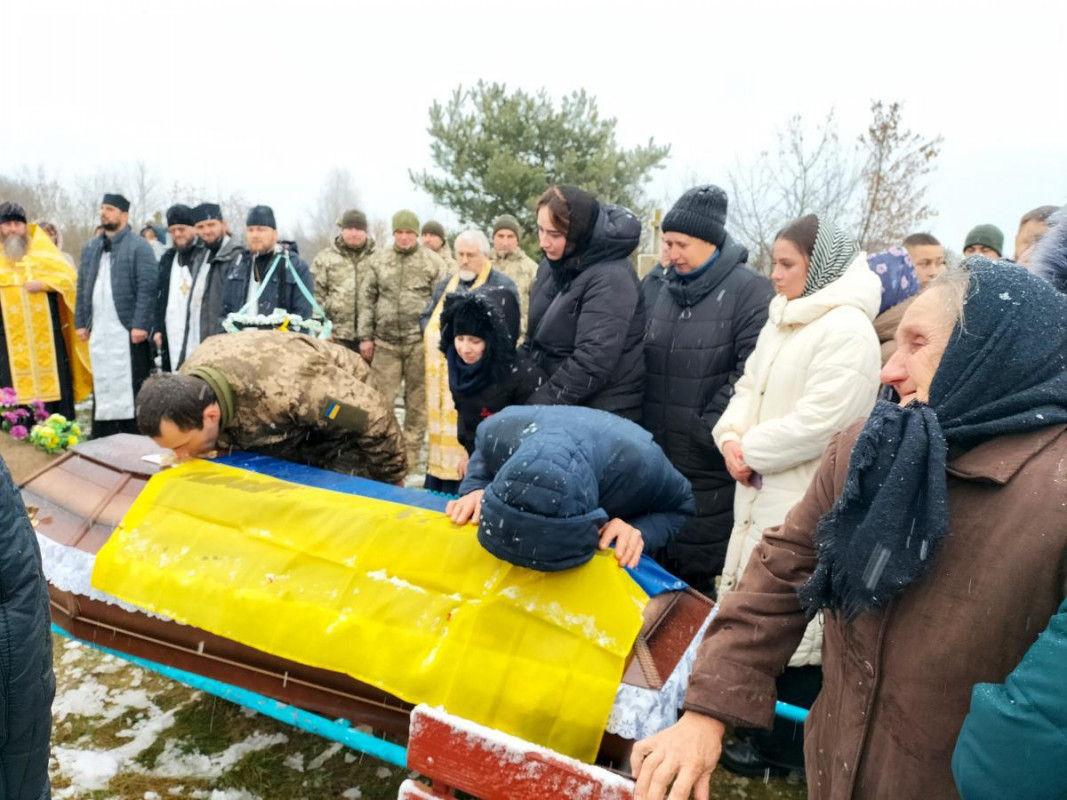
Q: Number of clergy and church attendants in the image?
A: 6